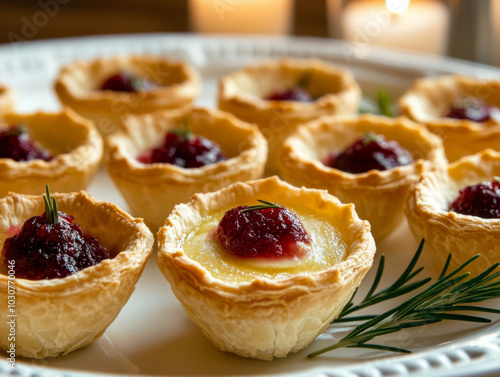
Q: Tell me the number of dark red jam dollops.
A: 9